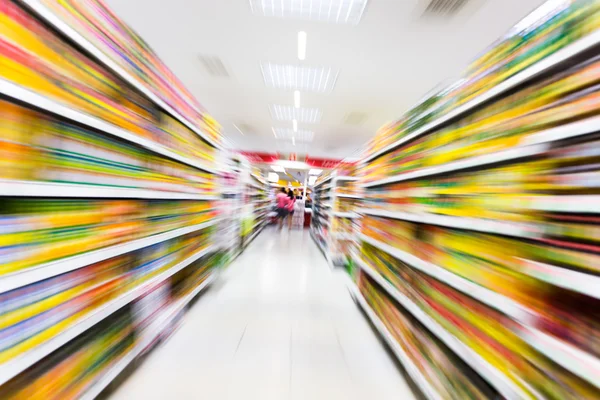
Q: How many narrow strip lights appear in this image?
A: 4